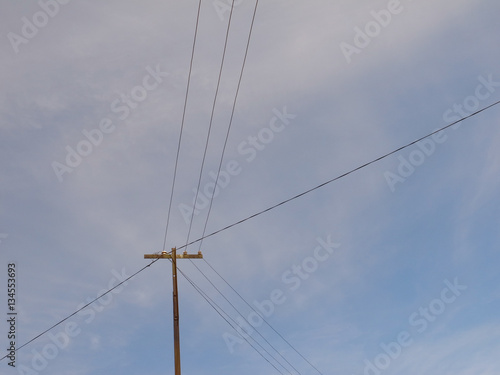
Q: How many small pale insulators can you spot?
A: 3